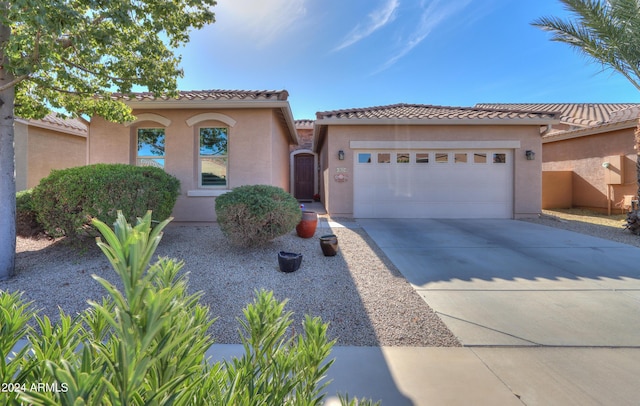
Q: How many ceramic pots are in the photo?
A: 3